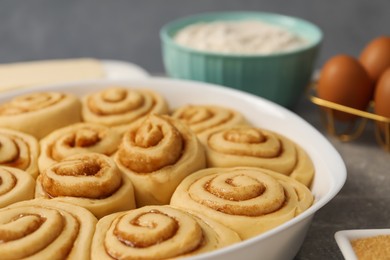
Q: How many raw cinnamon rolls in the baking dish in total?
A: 12